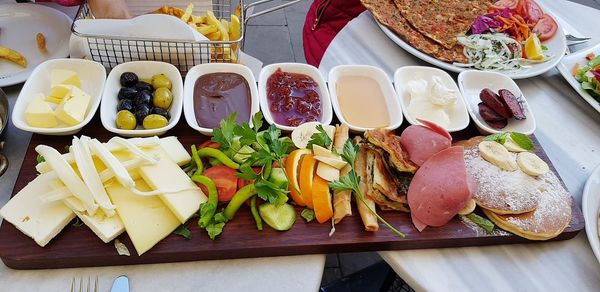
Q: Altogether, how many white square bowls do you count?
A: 7